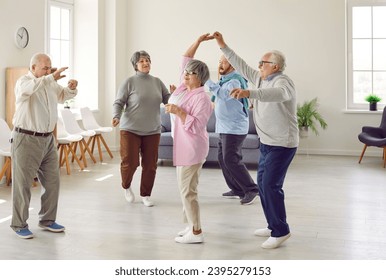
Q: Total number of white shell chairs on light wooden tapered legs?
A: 4